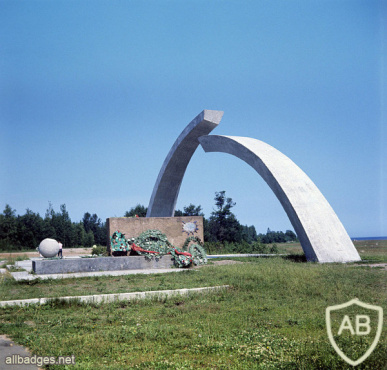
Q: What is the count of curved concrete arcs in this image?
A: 2